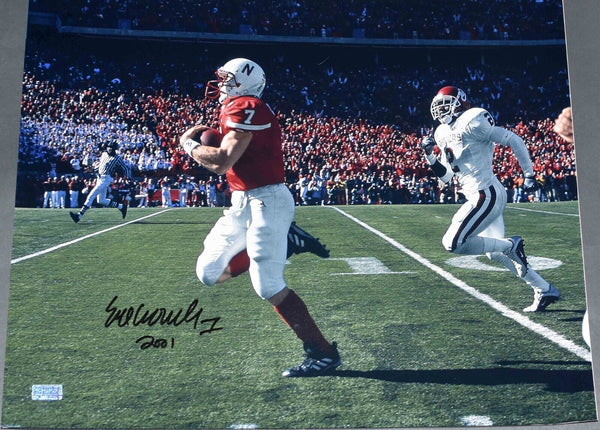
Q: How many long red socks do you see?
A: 2